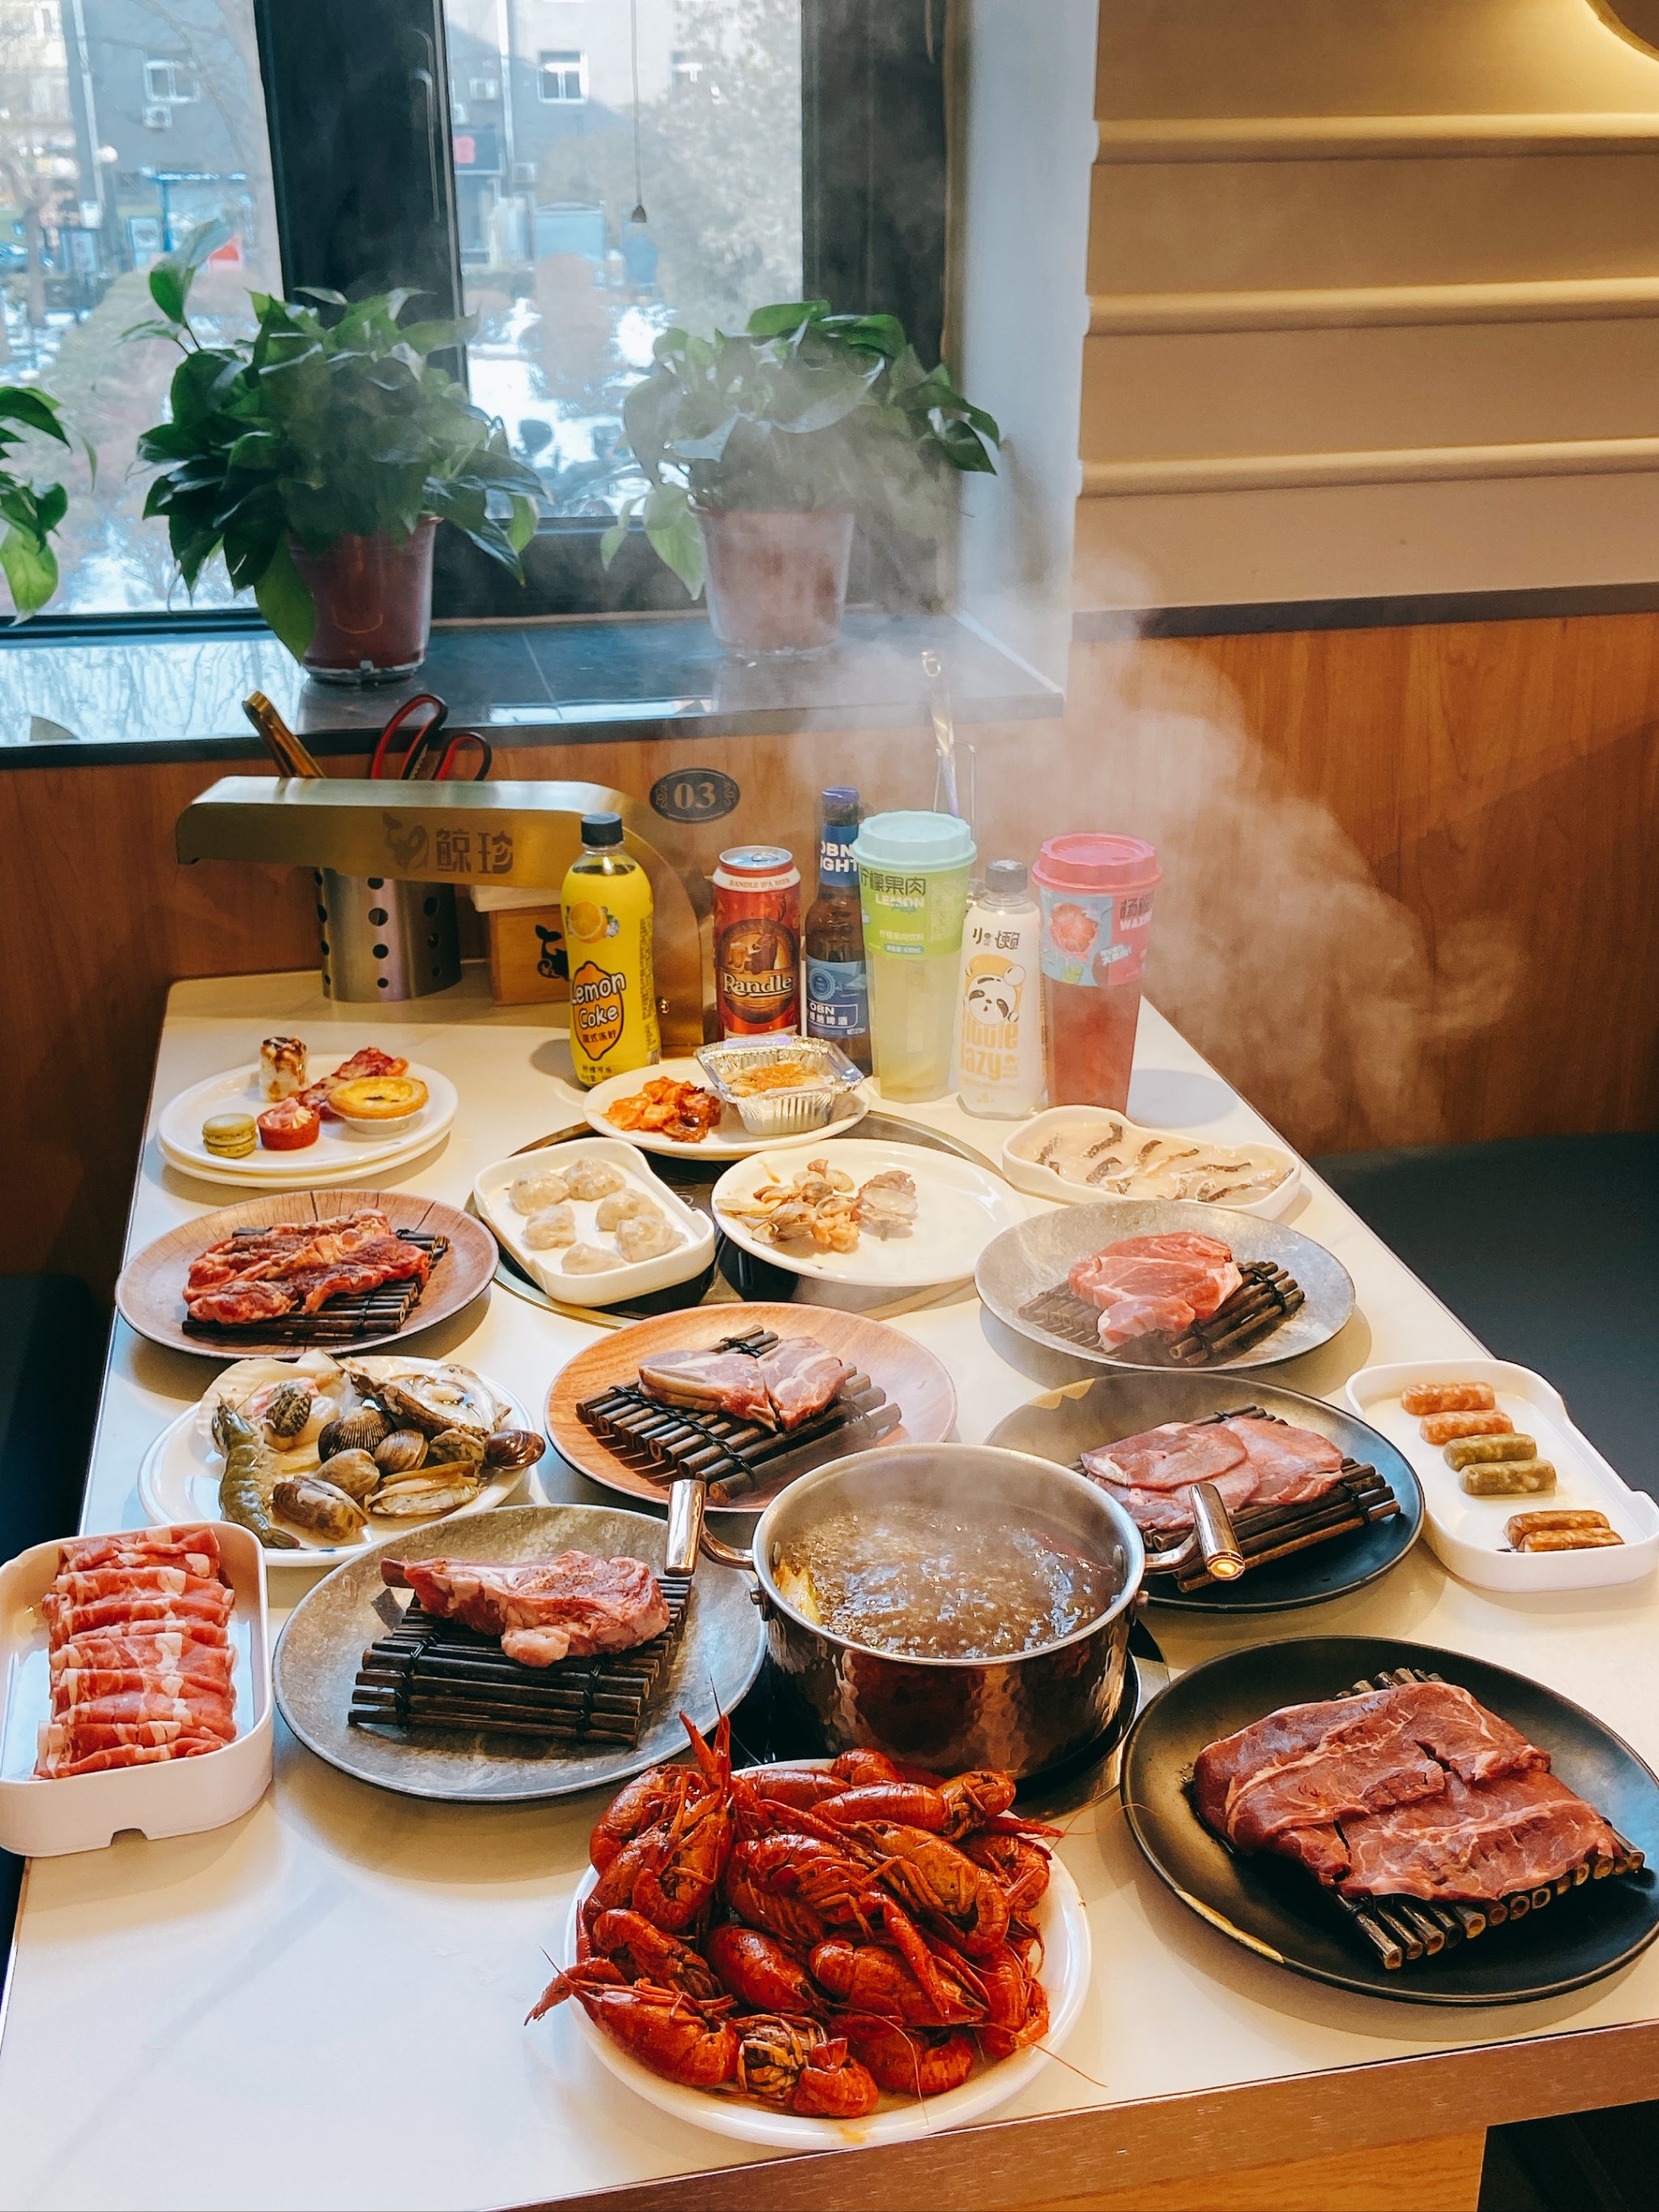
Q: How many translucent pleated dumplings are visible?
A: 6